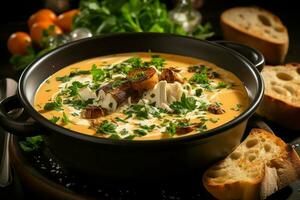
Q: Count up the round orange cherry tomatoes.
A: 4